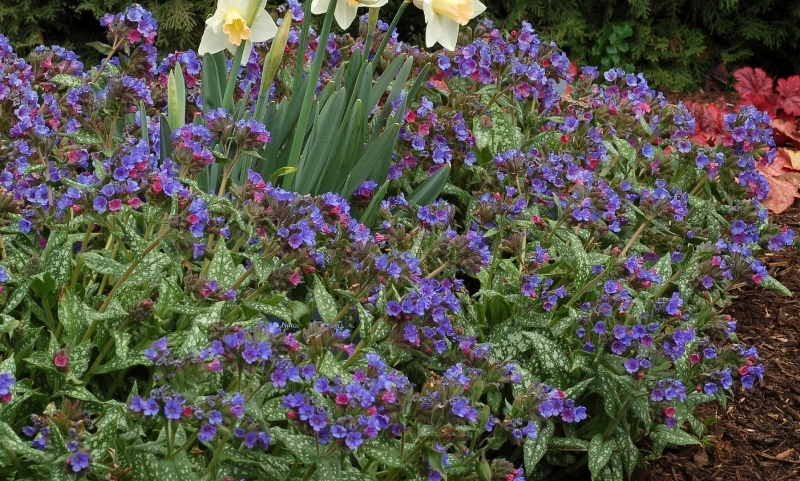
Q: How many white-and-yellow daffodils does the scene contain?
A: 3